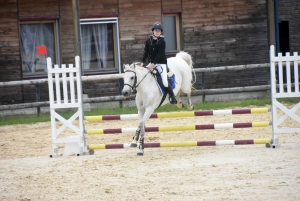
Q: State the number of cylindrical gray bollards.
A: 0